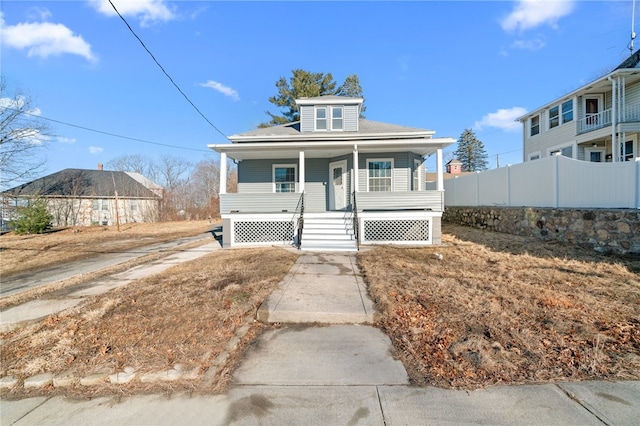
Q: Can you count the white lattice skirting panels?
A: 2